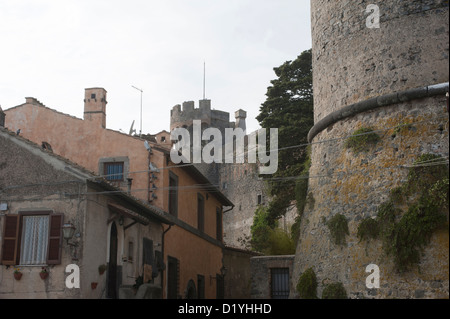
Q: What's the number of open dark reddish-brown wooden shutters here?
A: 2